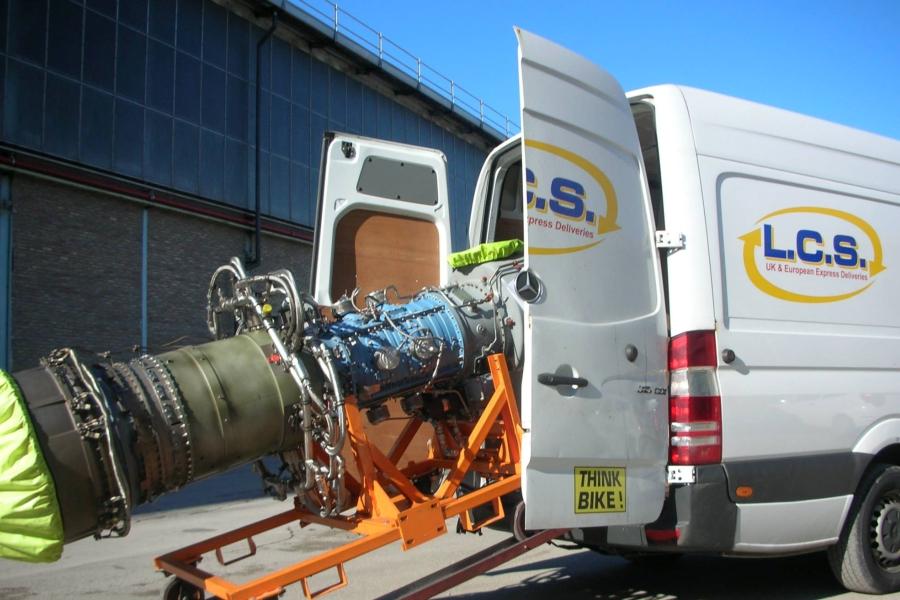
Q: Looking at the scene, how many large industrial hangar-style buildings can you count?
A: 1